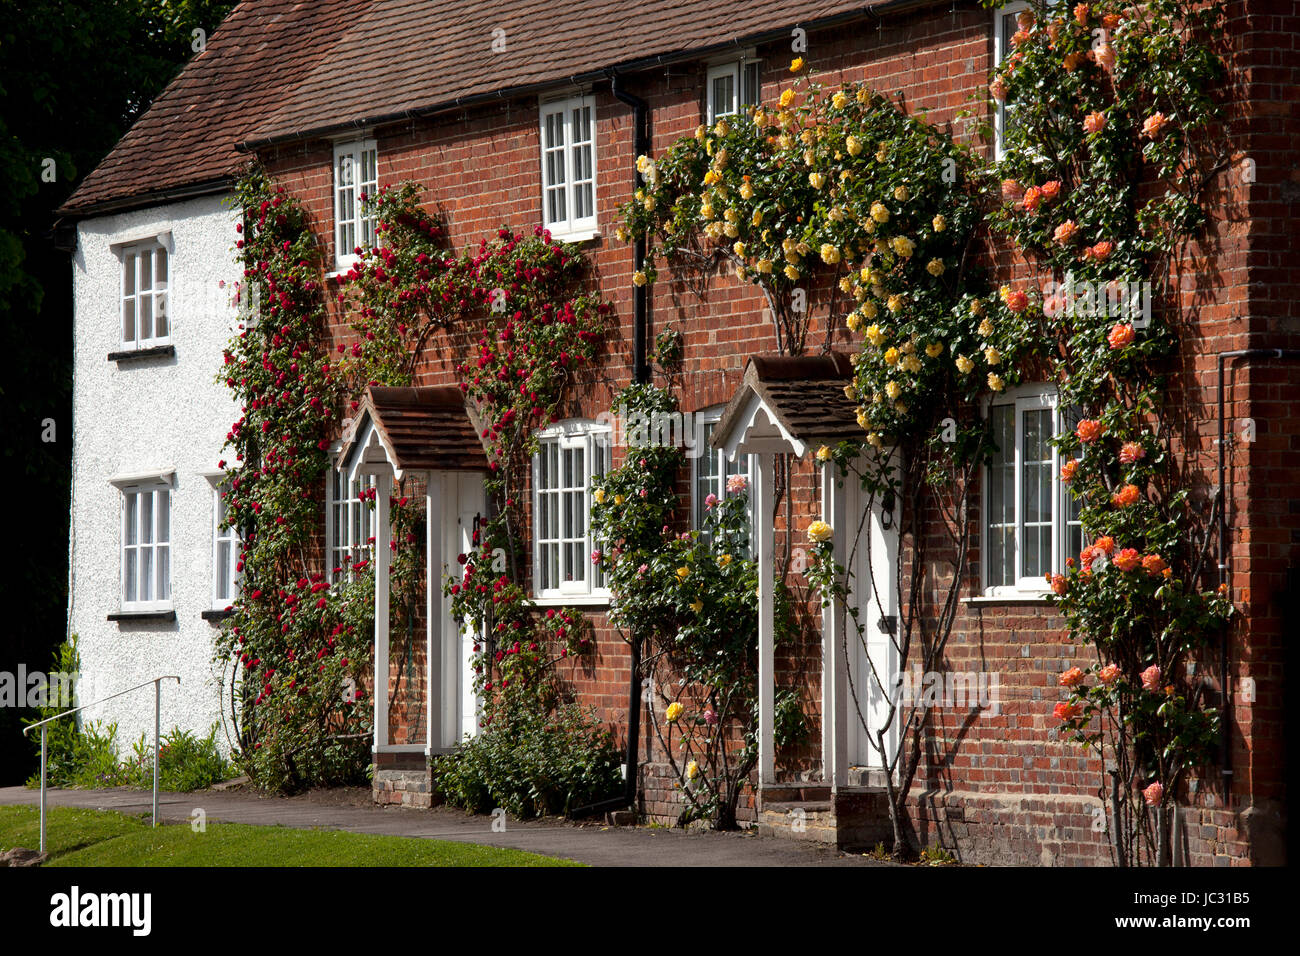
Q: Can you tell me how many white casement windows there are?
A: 11